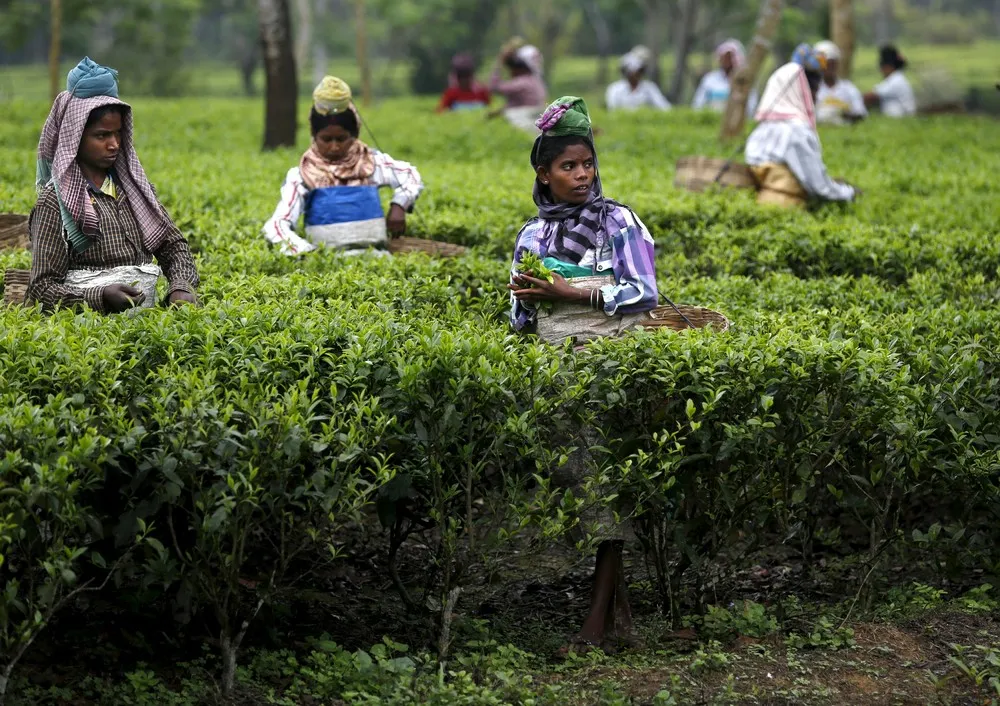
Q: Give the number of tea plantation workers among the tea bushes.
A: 10